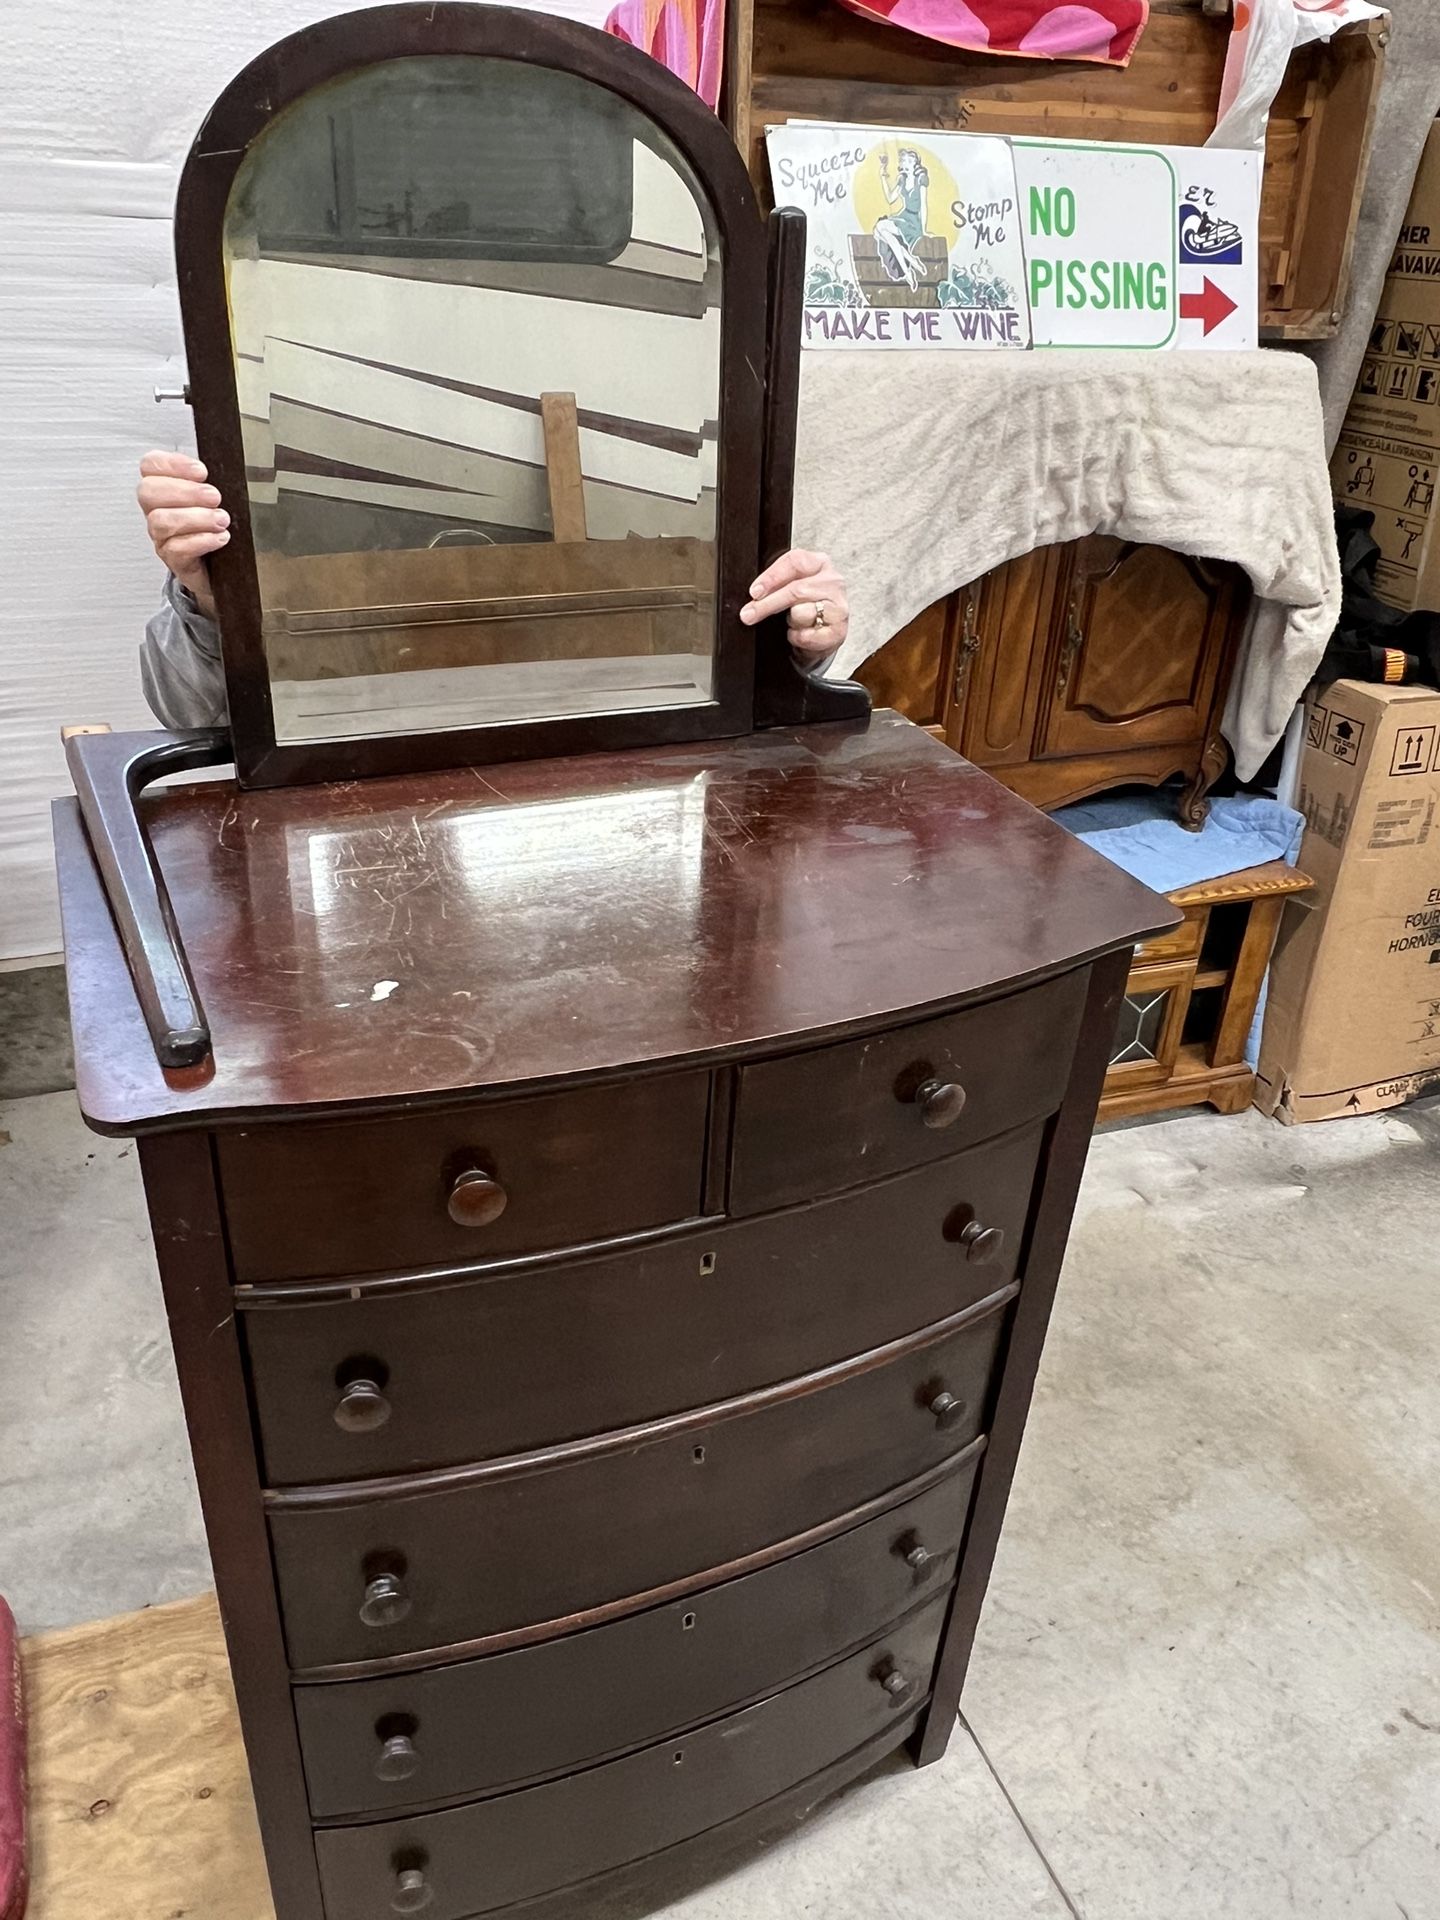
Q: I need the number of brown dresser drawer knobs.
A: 10